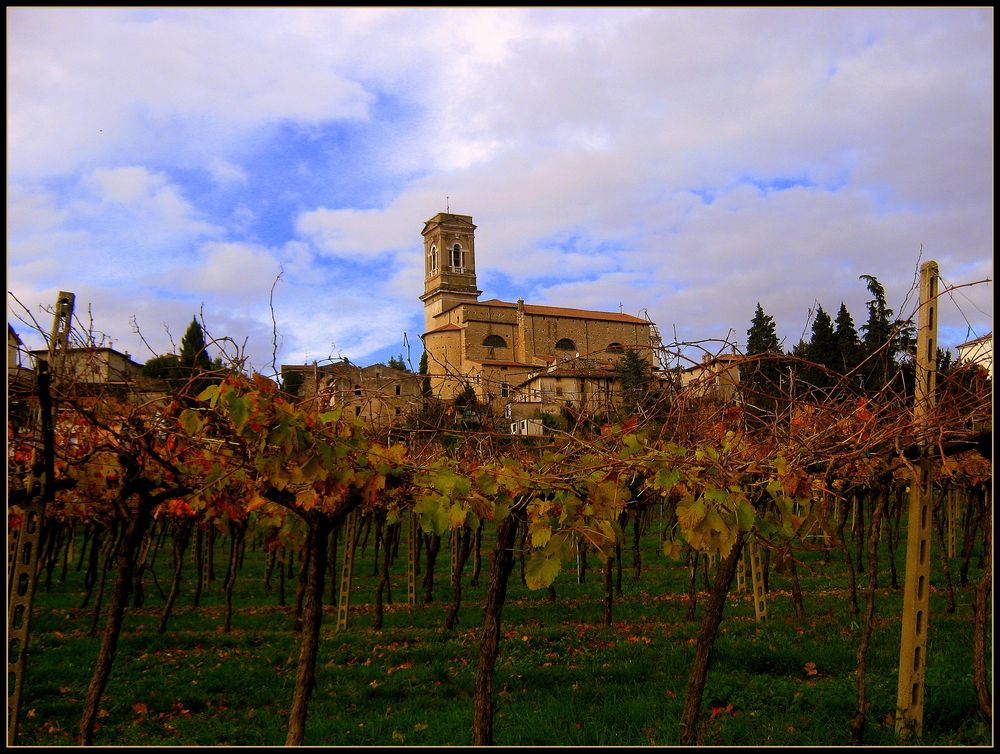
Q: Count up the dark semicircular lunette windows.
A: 3